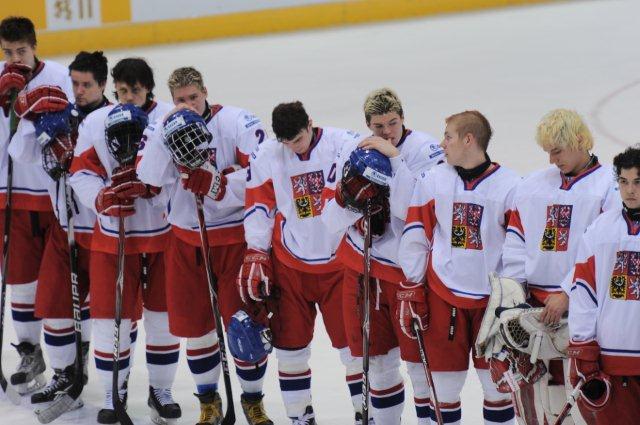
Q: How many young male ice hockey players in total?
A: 9